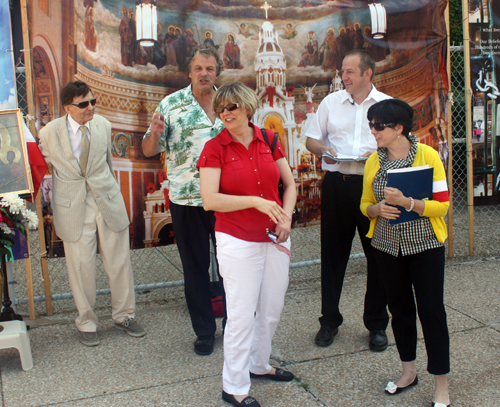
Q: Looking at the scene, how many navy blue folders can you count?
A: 1